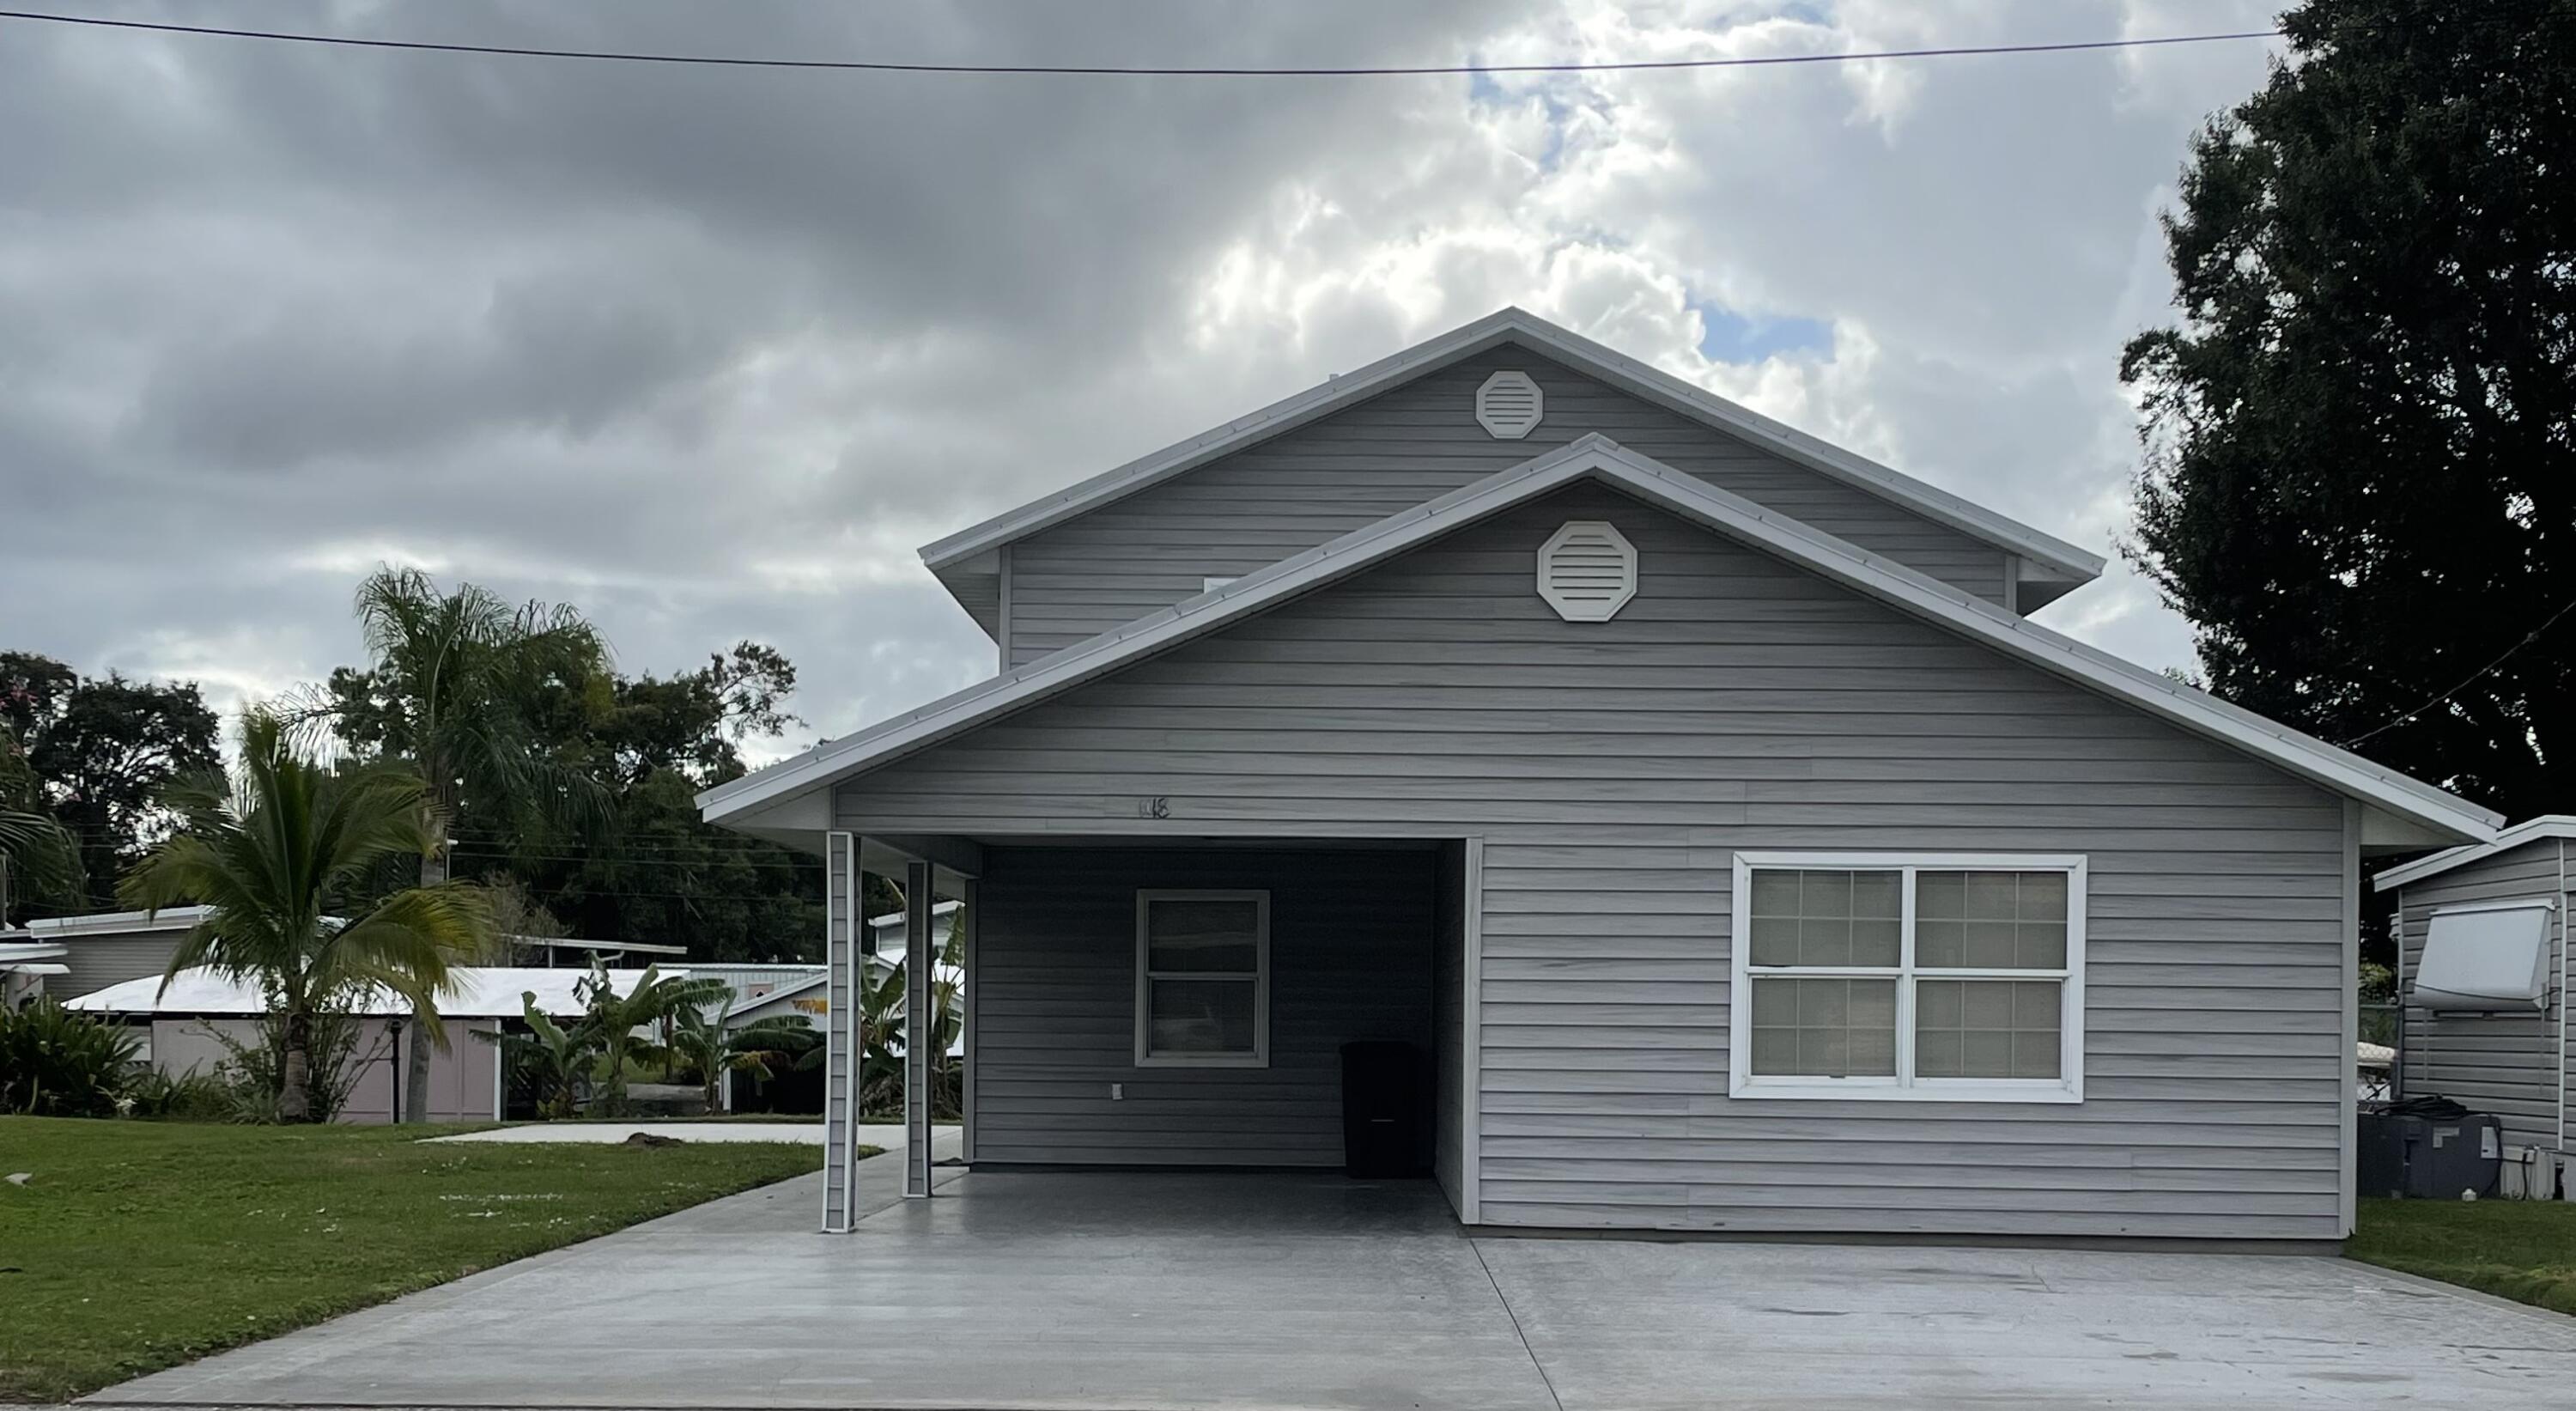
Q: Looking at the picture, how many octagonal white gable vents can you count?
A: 2